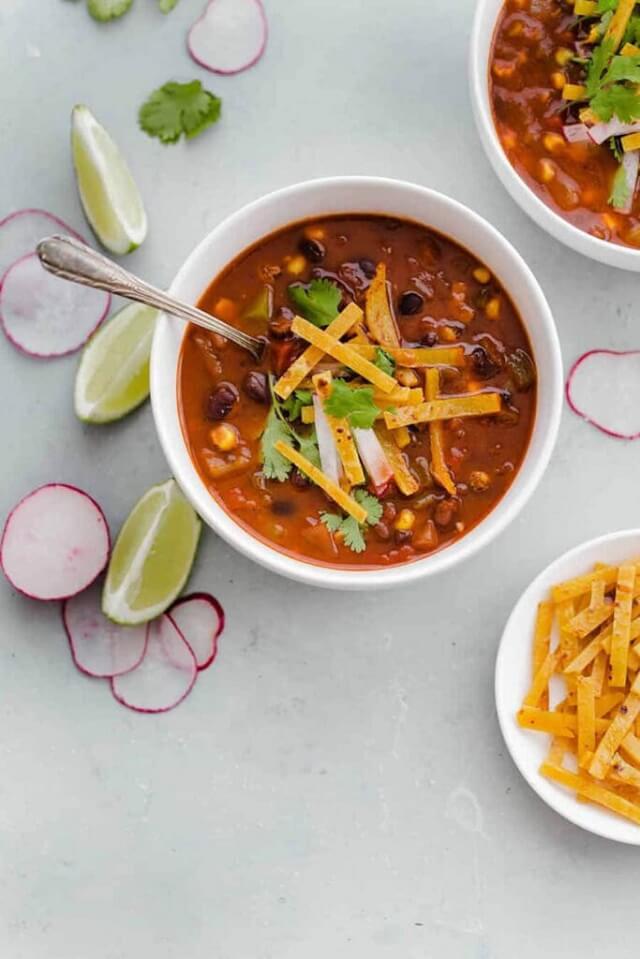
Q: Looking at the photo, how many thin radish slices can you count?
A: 8